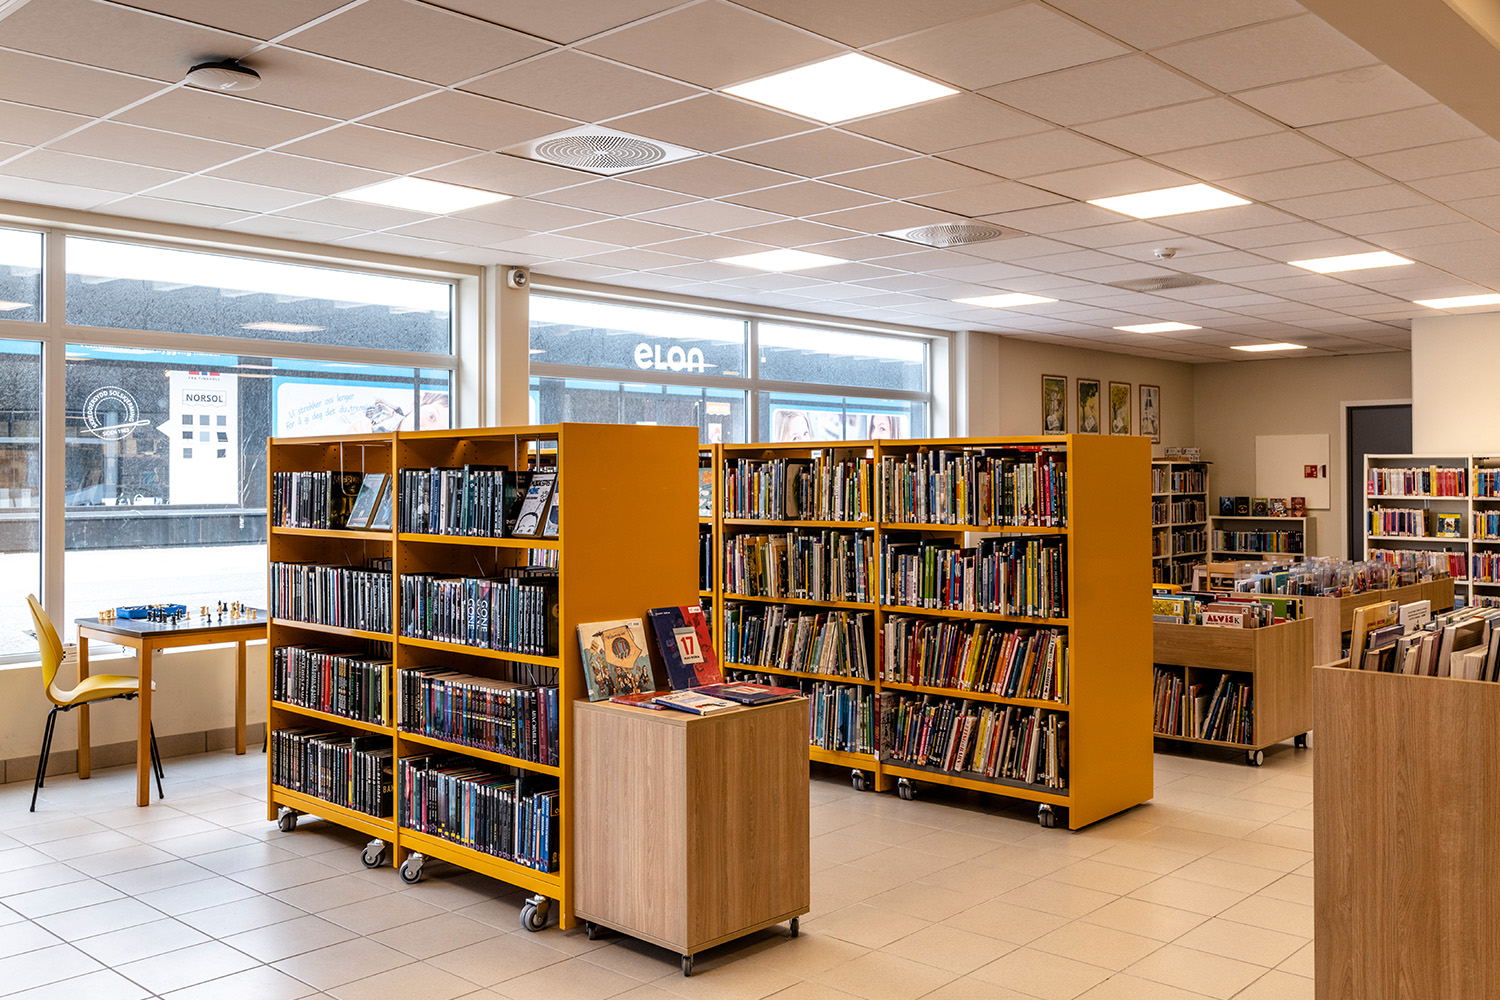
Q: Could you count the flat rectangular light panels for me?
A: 9